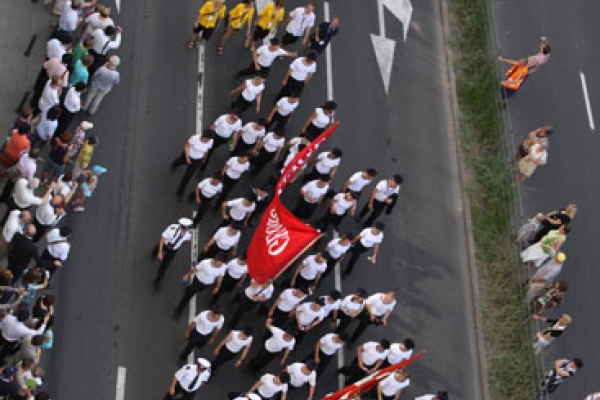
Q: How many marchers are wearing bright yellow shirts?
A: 3